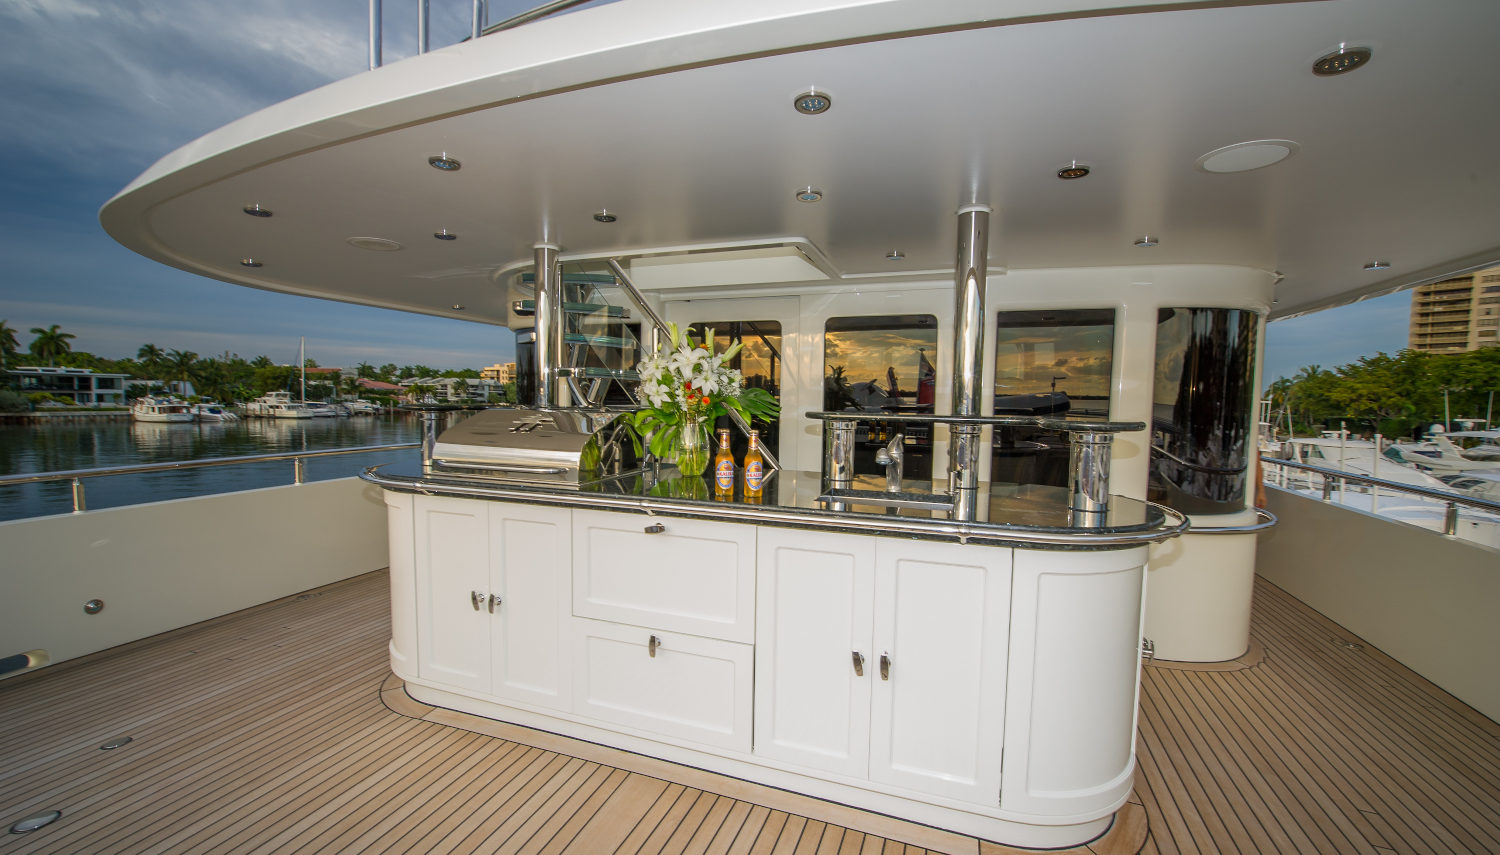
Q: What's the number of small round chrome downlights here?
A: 13